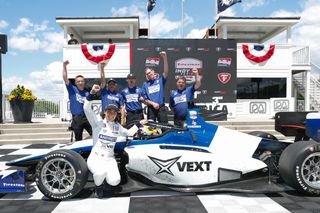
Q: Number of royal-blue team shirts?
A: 5